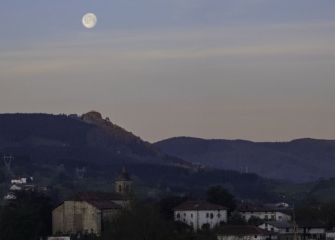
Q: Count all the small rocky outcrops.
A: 1